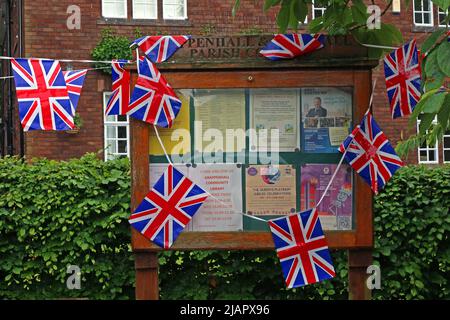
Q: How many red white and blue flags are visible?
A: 10